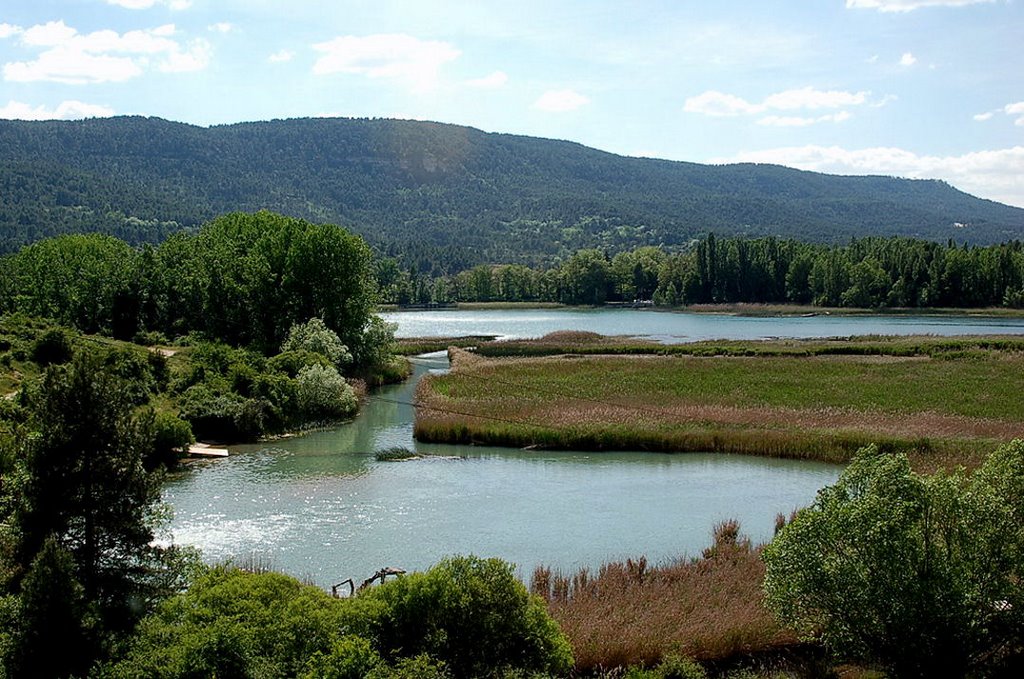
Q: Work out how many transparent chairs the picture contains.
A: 0